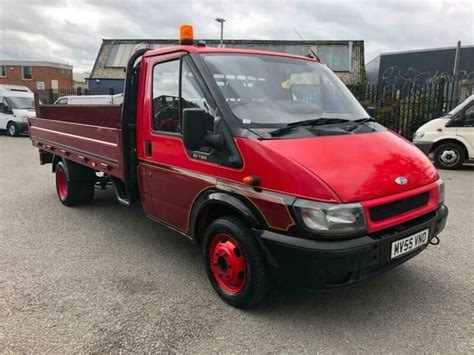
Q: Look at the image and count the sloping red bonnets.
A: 1